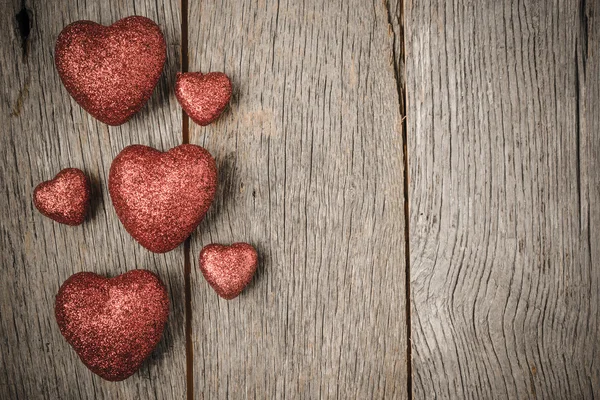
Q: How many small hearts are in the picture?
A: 3